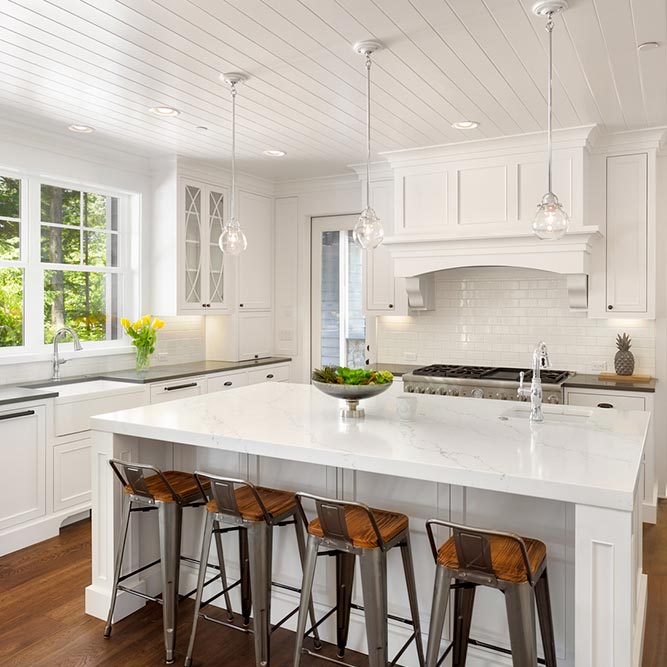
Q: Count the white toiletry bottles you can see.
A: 0